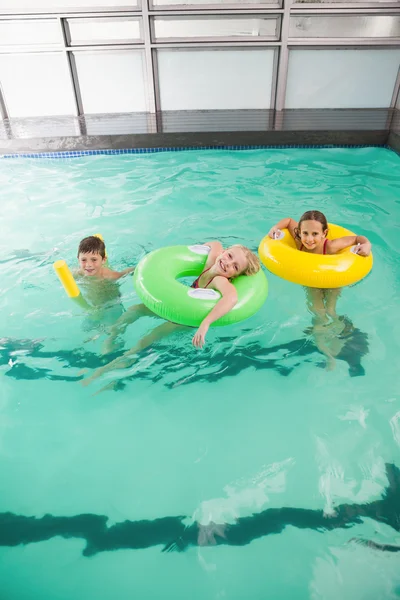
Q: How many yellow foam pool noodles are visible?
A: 1